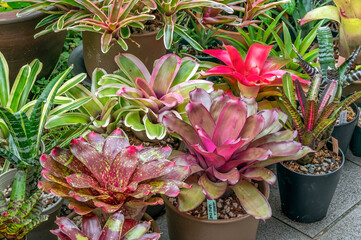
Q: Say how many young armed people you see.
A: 0